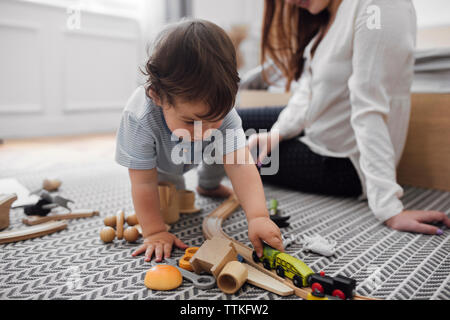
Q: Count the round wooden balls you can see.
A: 4